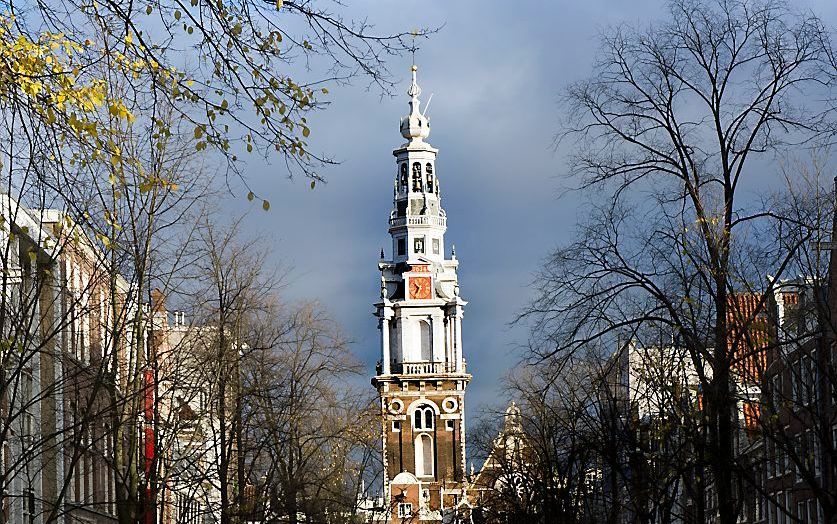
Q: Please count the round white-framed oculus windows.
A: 2